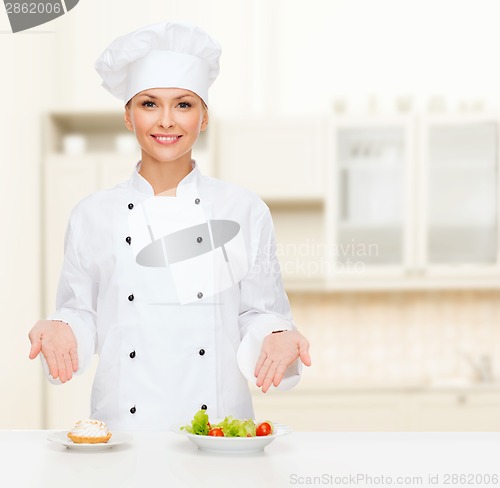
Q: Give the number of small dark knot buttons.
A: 10